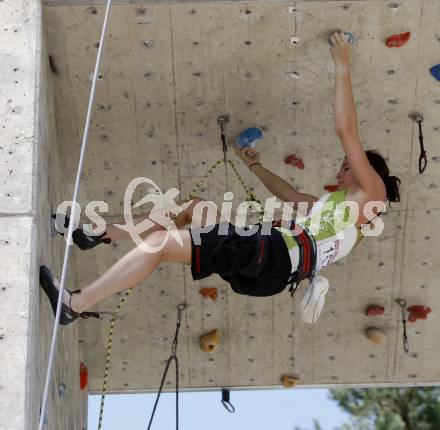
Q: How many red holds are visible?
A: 7